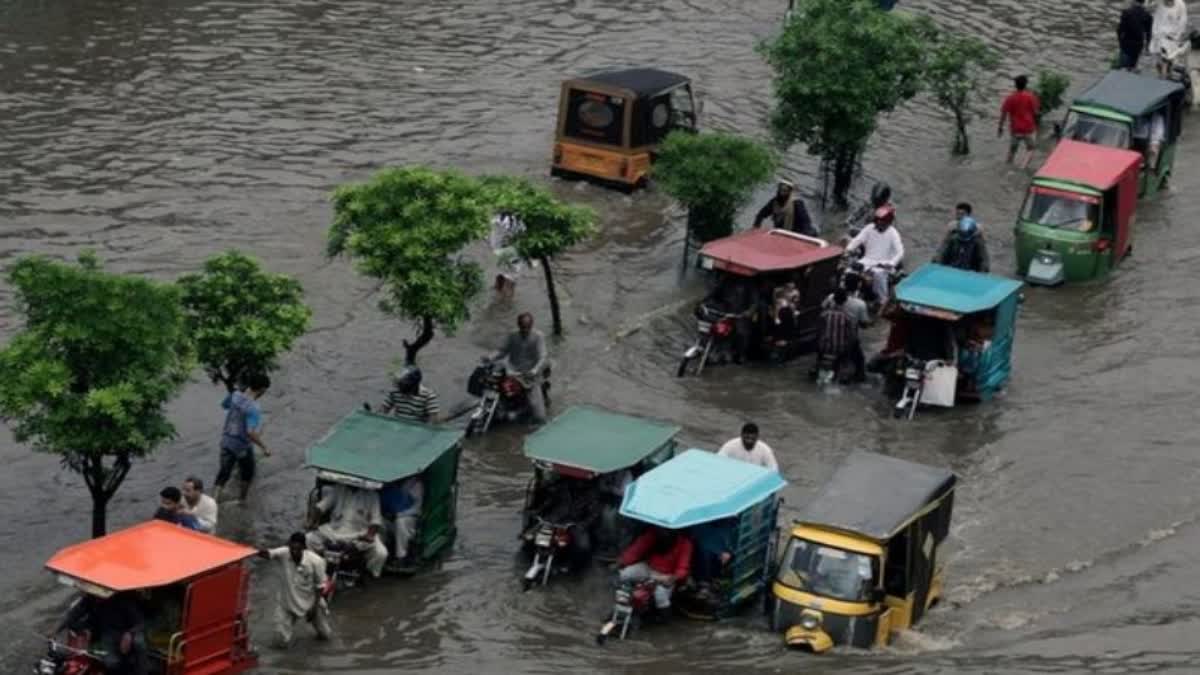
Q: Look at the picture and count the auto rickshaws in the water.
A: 10